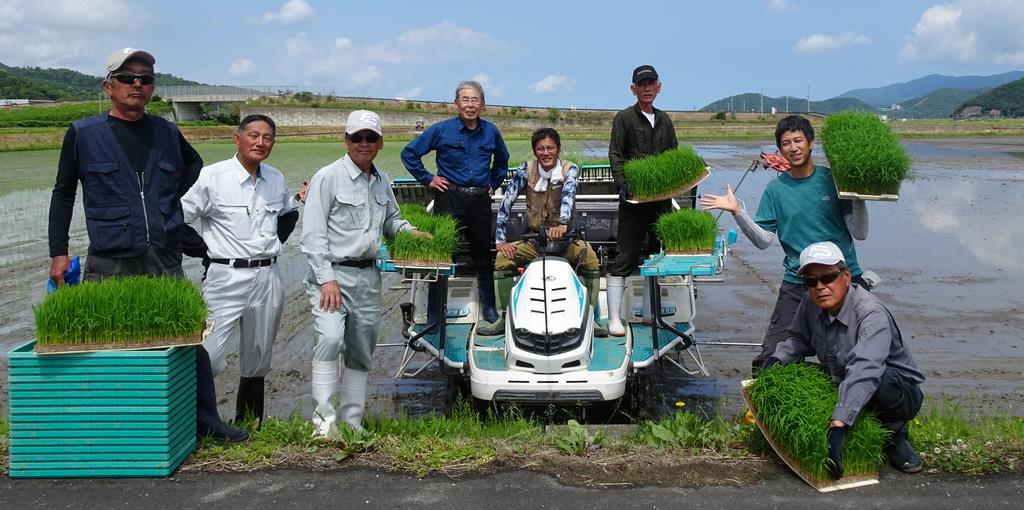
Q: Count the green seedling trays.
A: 6